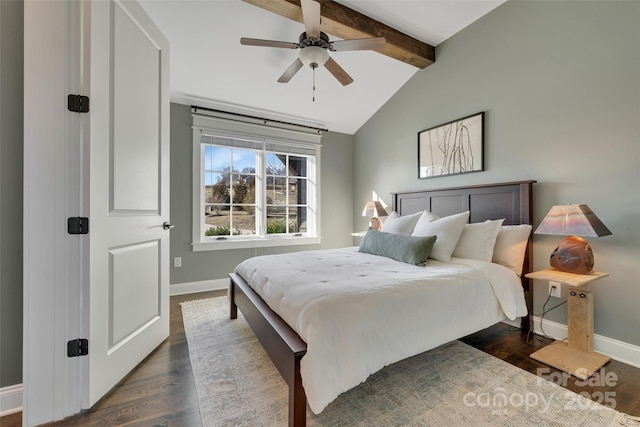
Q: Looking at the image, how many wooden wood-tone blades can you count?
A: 5